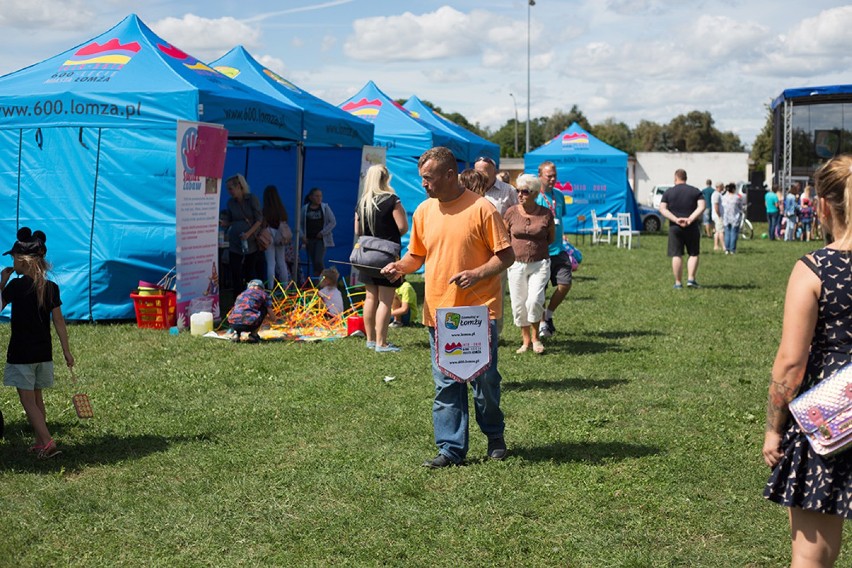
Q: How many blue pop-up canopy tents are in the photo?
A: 5